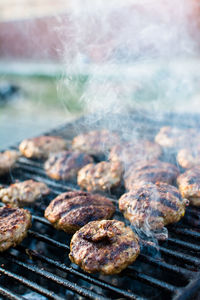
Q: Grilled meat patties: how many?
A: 15